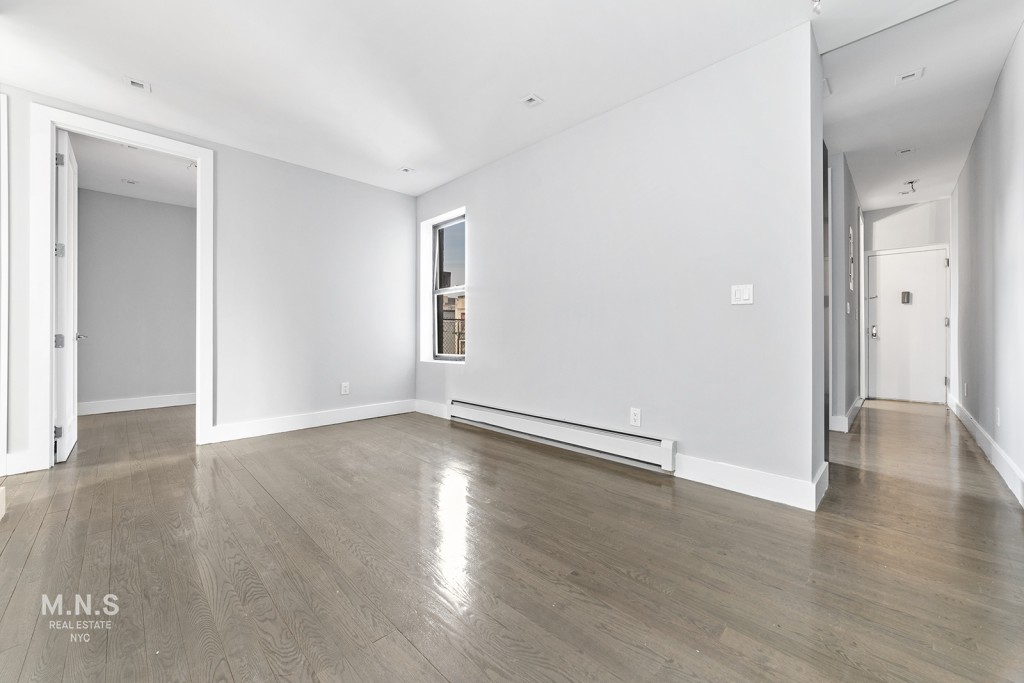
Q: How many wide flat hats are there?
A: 0